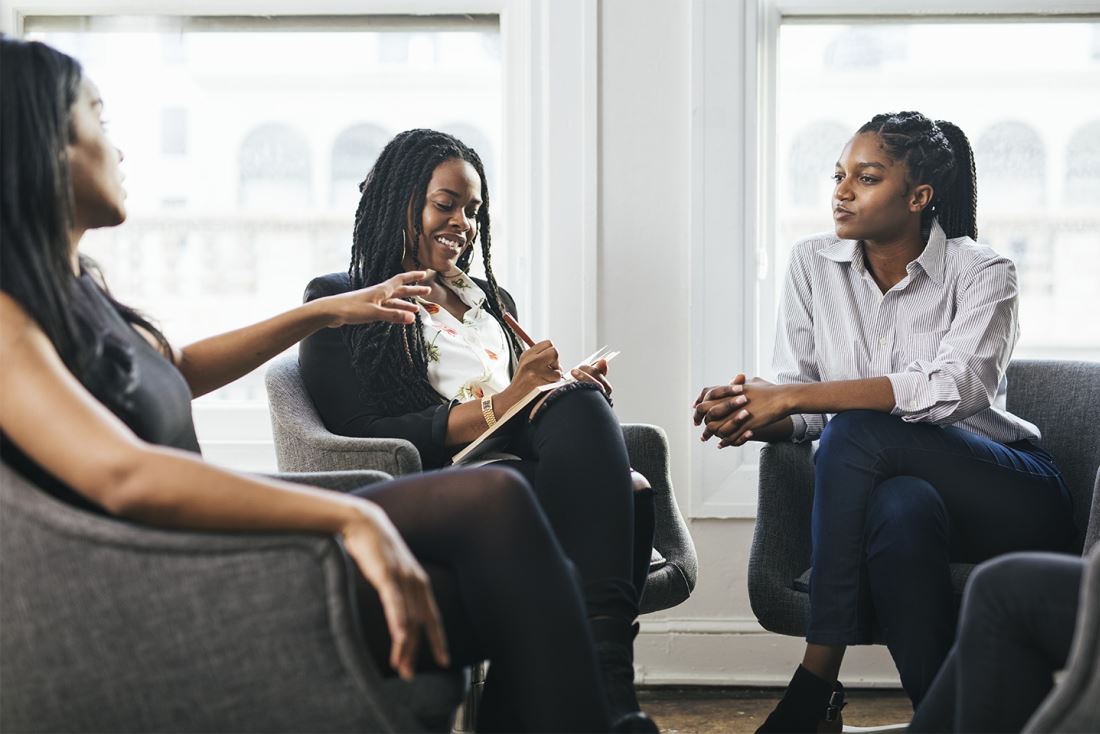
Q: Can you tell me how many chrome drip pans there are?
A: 0